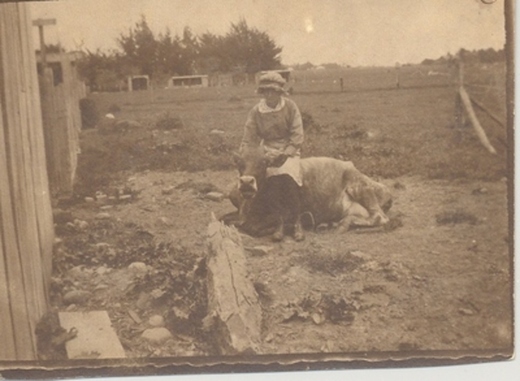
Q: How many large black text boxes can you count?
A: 0